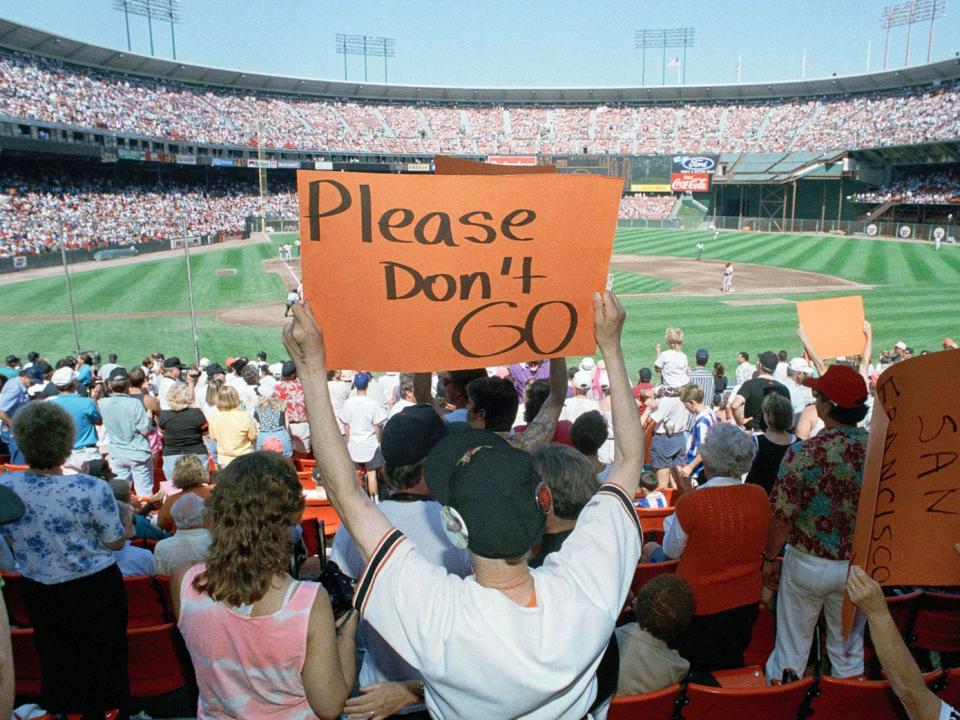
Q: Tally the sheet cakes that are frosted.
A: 0